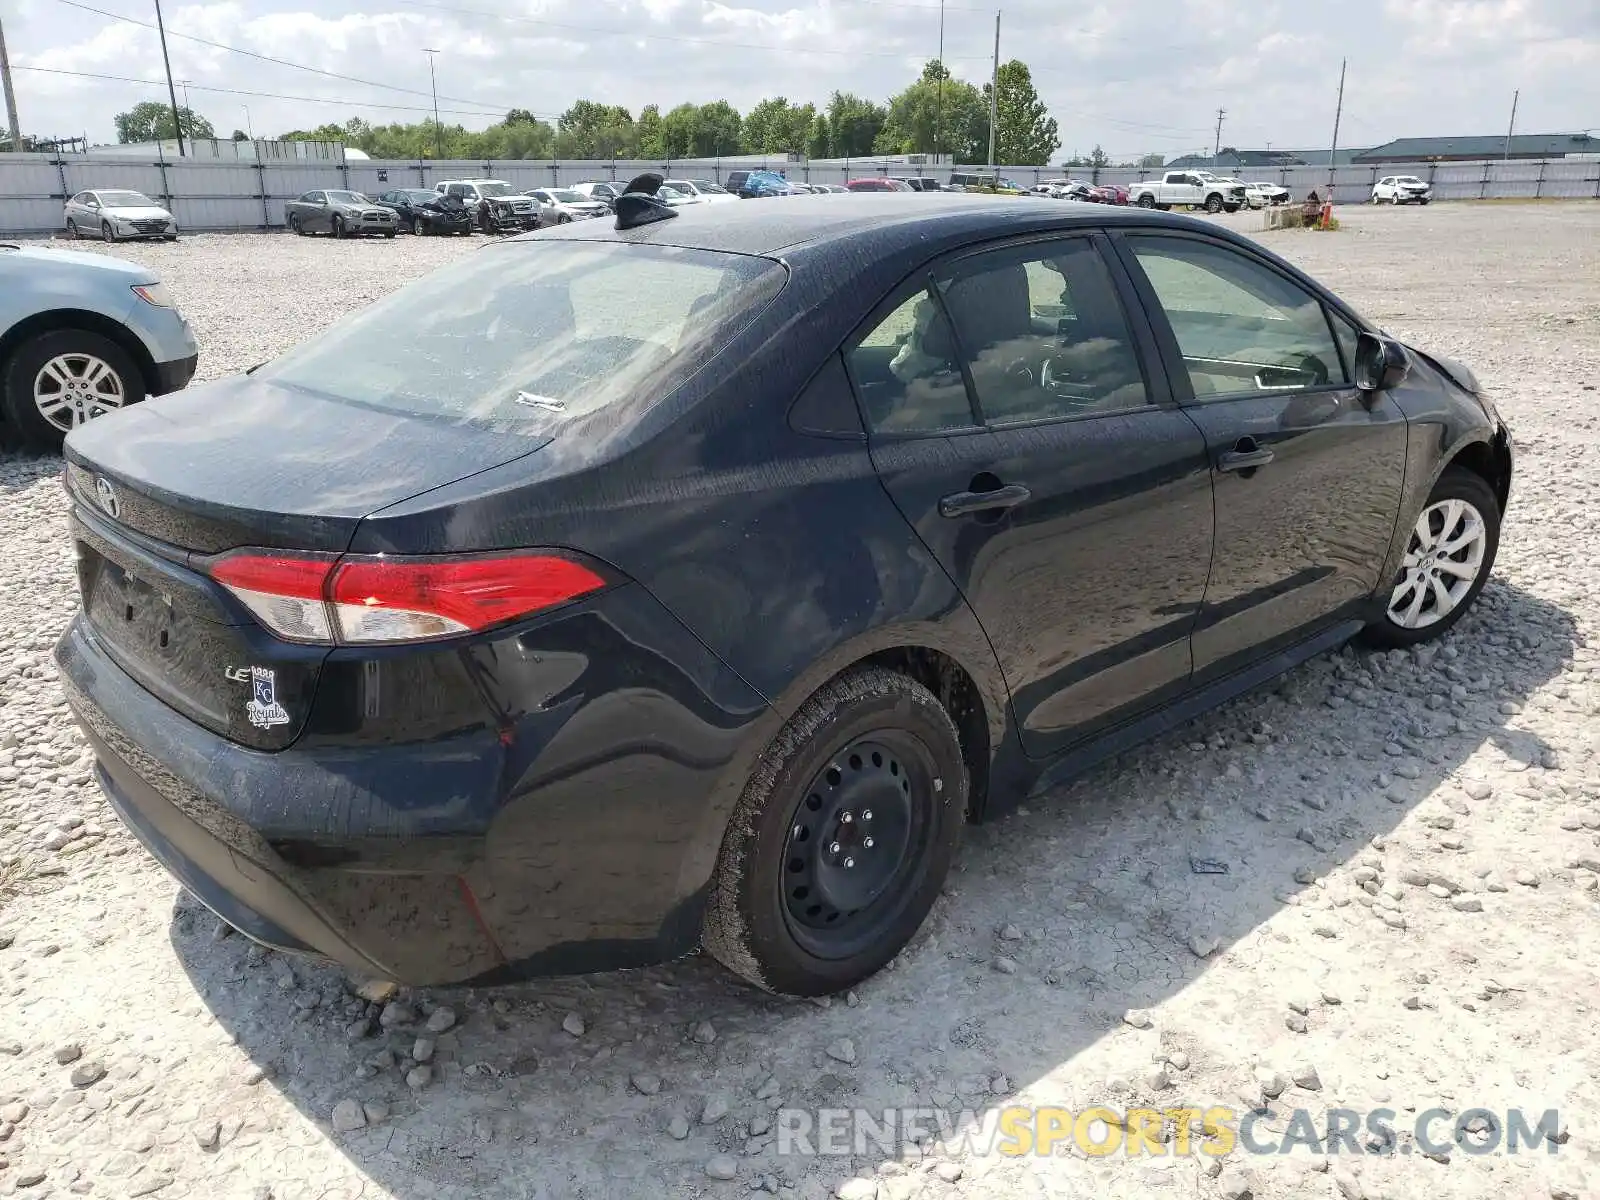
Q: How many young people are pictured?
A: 0